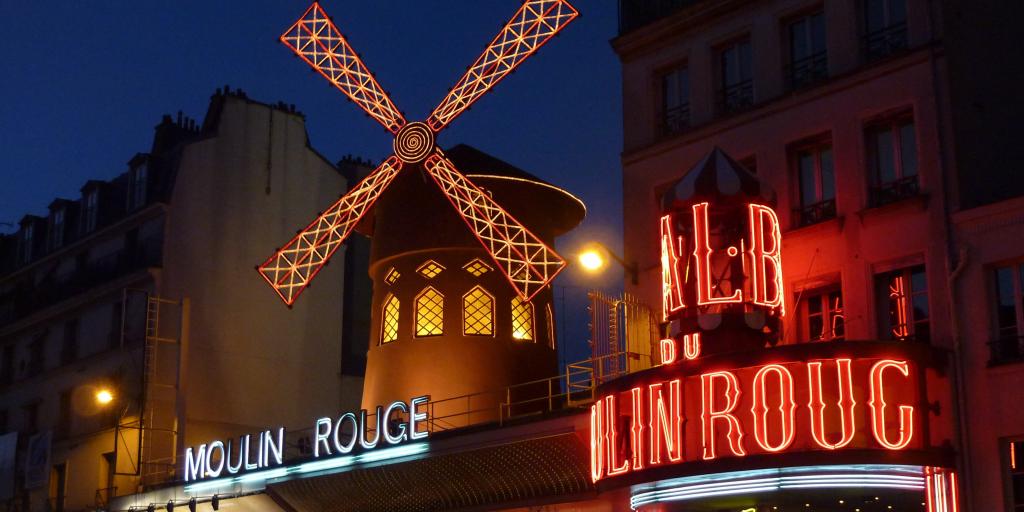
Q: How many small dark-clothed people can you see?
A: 0